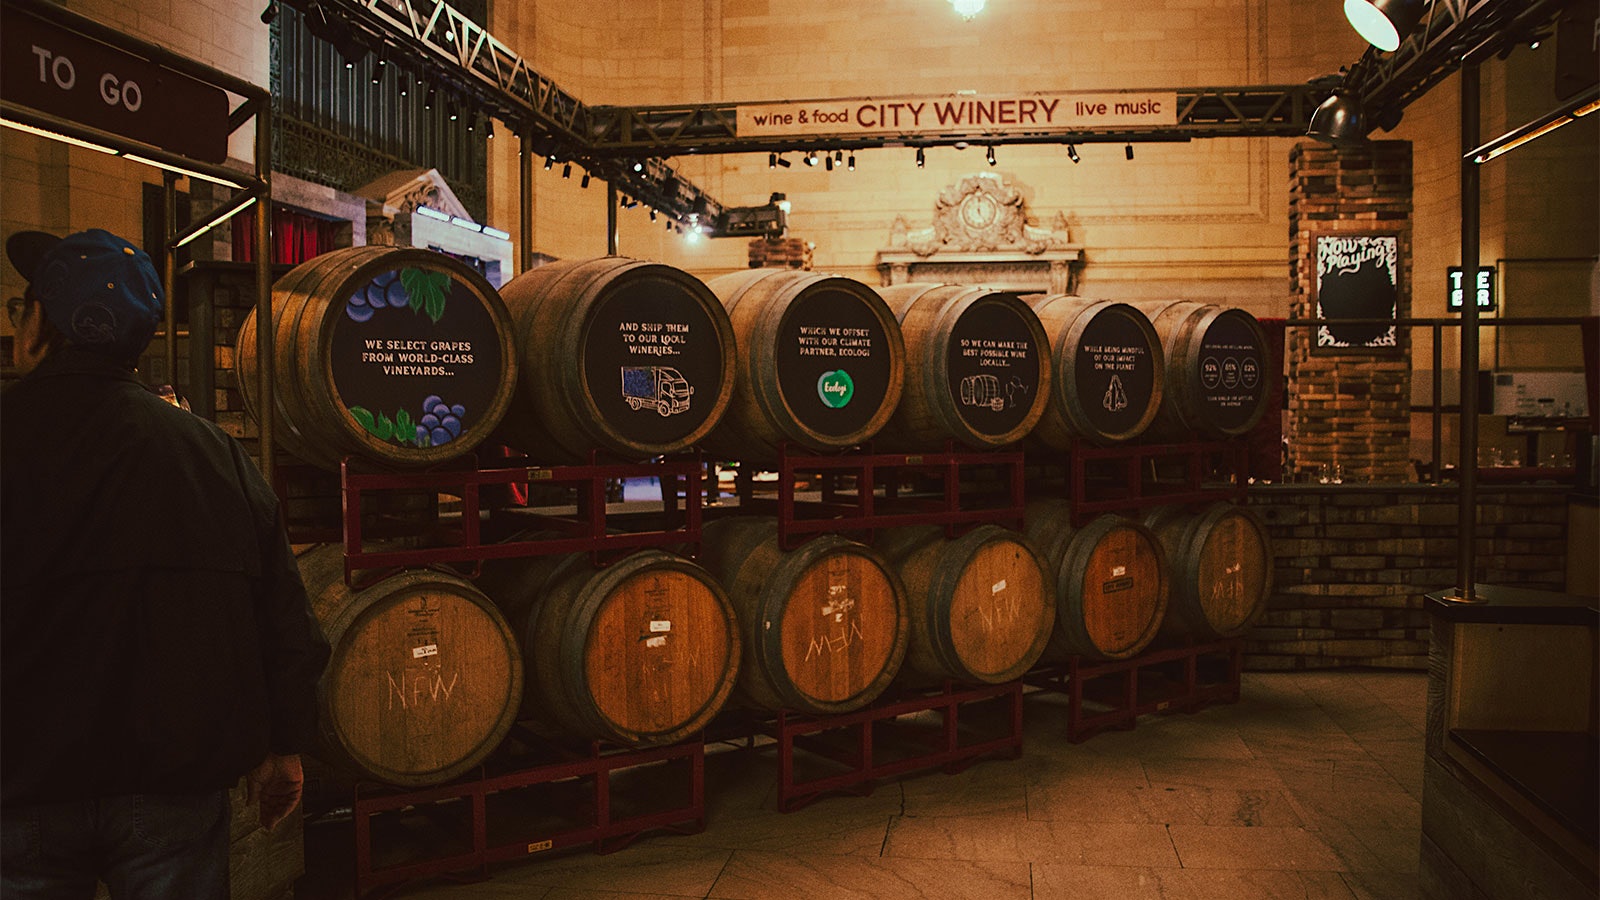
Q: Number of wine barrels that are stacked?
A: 12